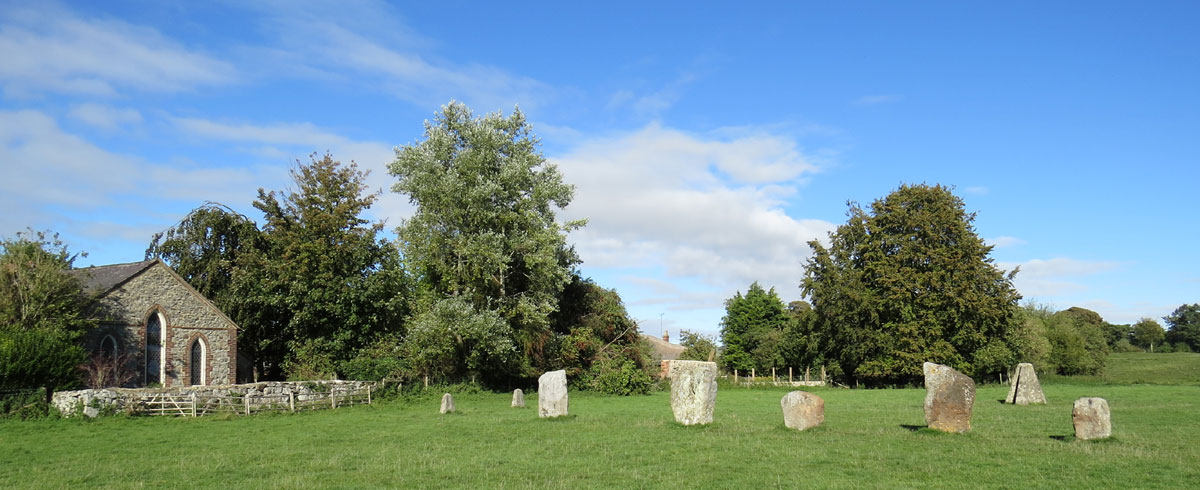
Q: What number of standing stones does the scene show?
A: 8